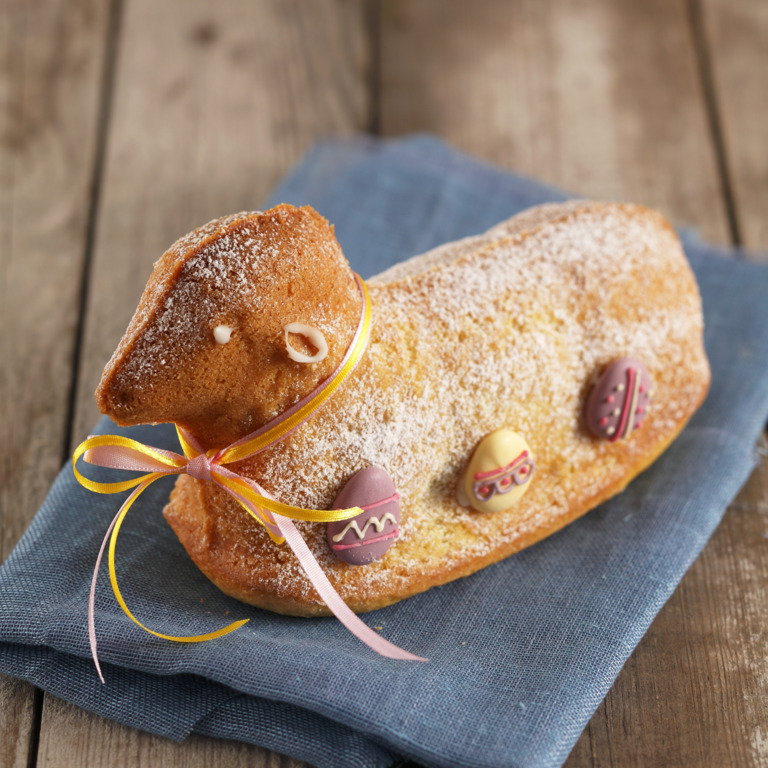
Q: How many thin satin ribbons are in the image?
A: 2